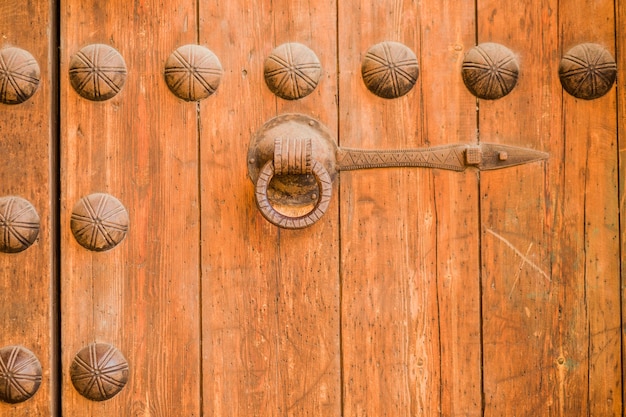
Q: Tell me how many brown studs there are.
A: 11